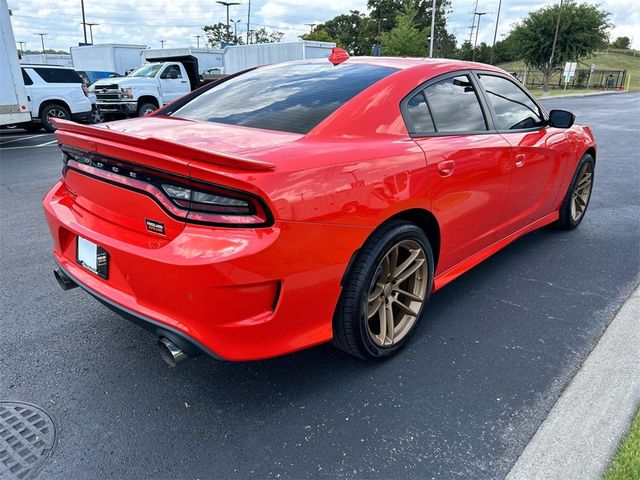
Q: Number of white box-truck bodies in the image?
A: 5